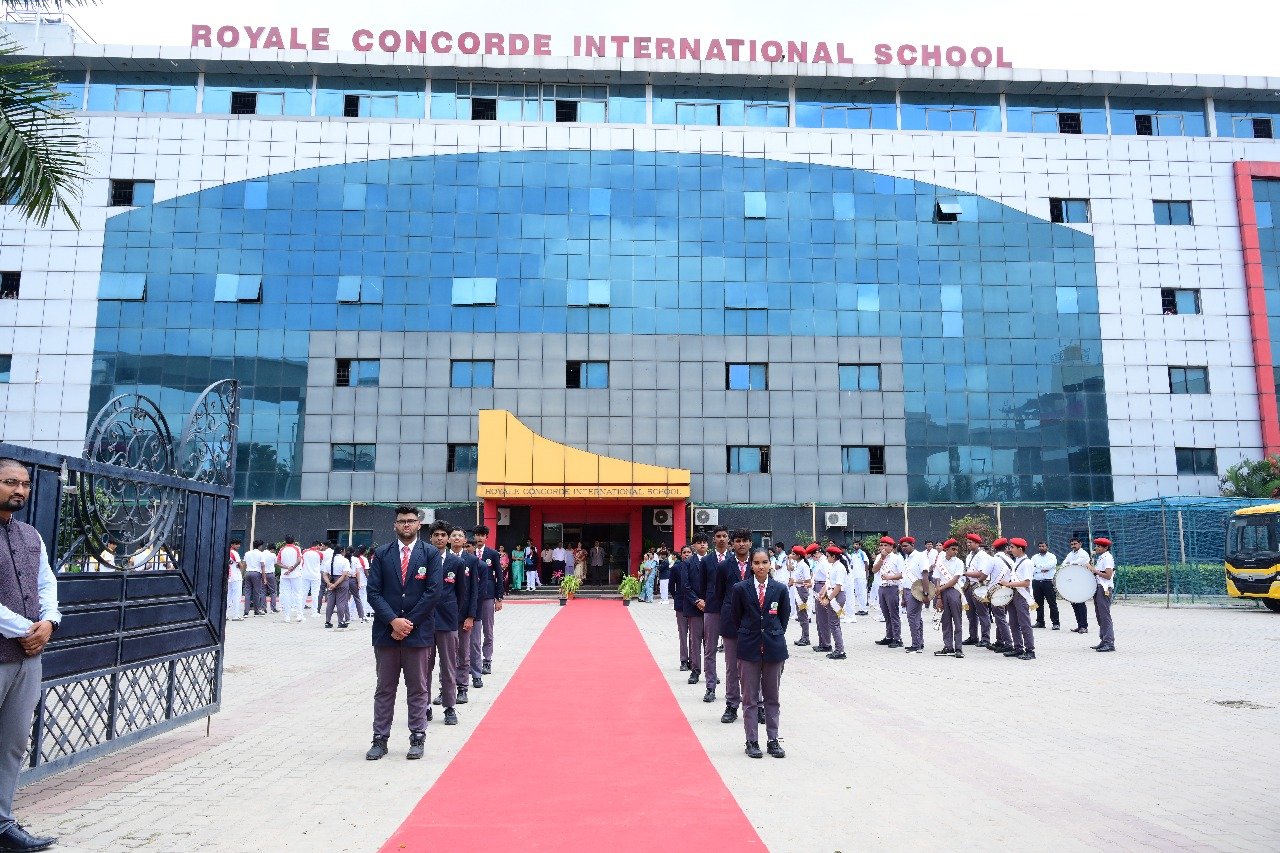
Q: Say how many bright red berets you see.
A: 10